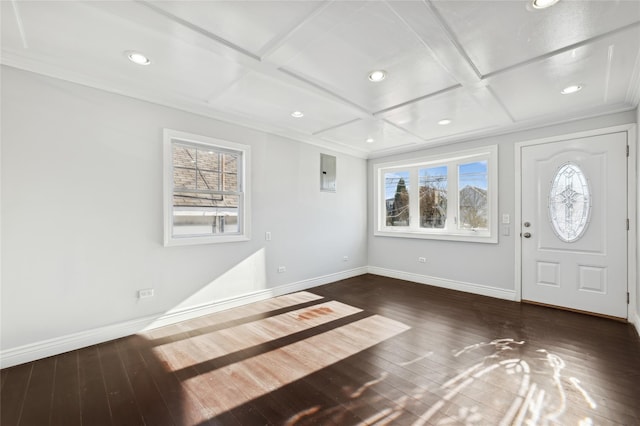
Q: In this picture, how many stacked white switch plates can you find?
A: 2